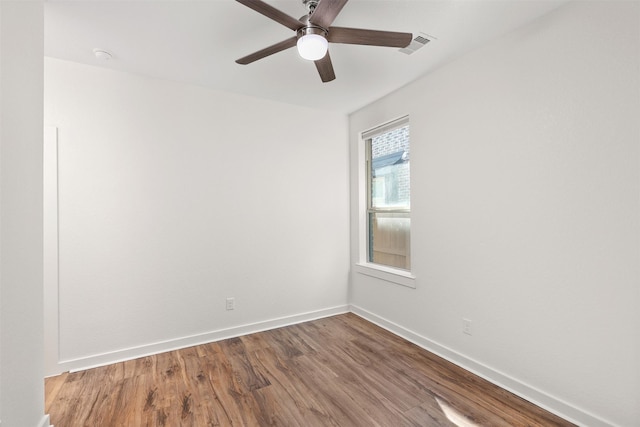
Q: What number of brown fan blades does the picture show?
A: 5